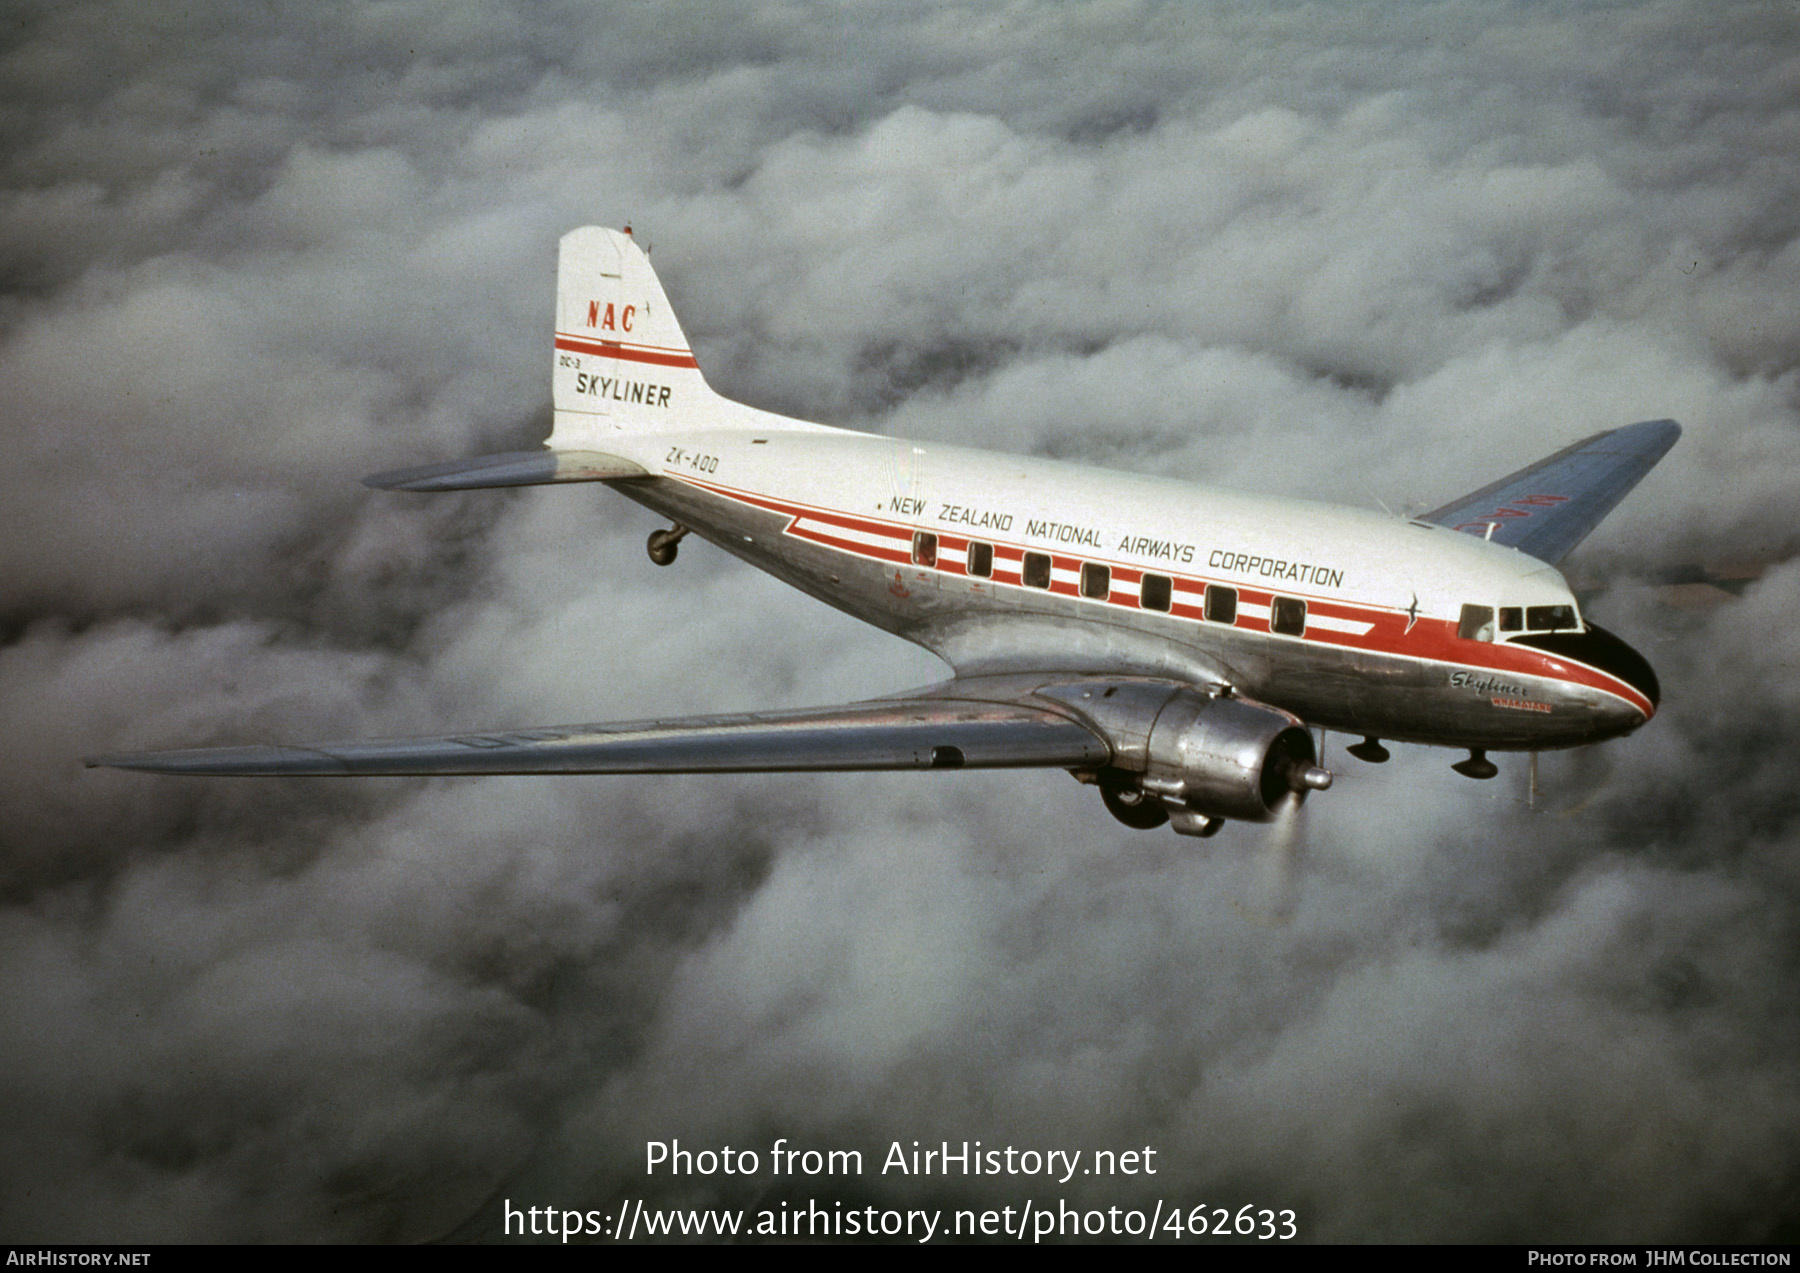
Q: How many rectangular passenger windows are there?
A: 7